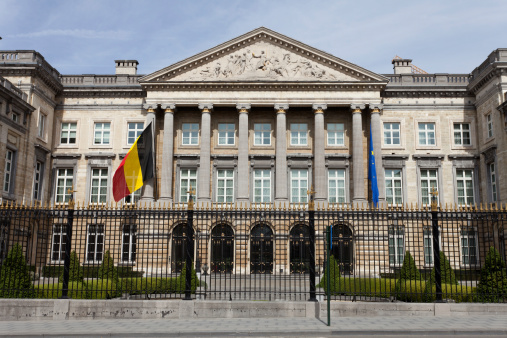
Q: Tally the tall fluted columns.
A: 8